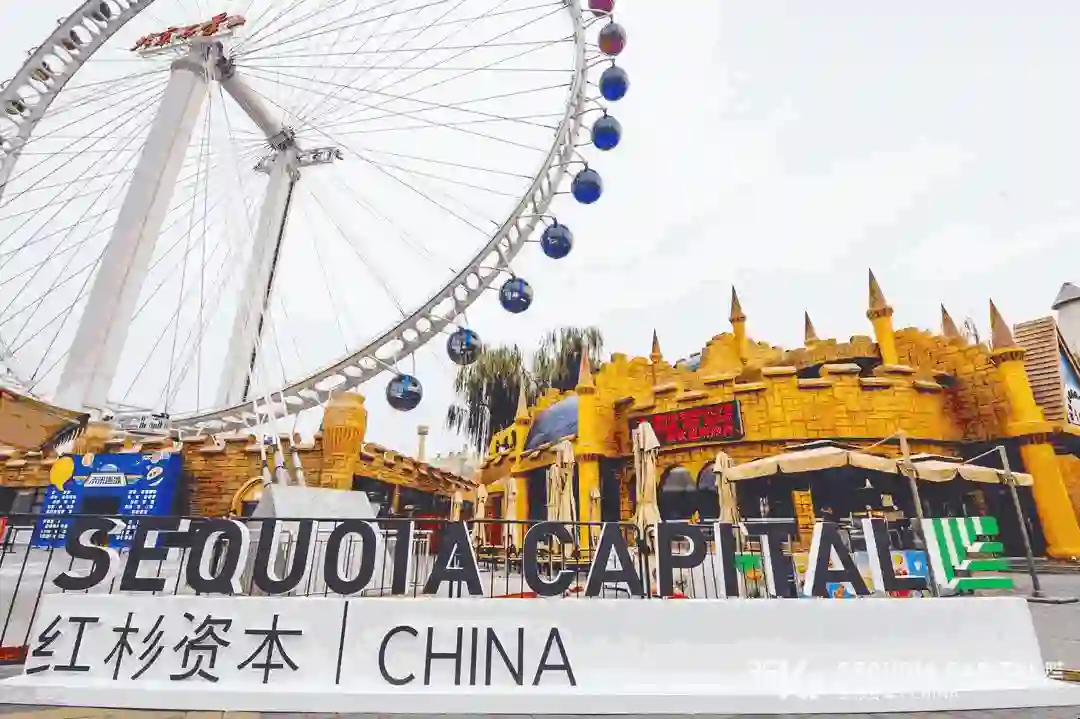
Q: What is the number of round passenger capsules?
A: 9